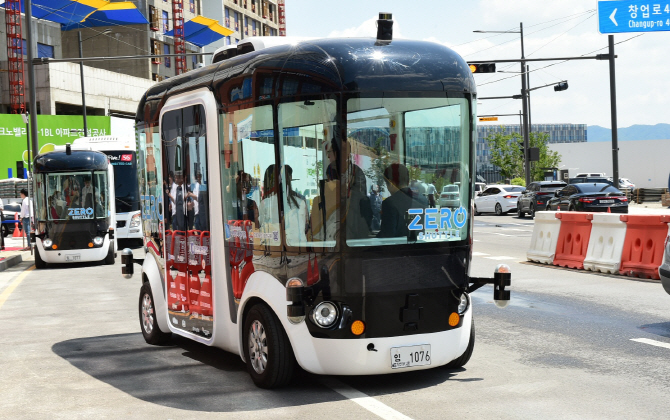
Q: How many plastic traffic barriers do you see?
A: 4